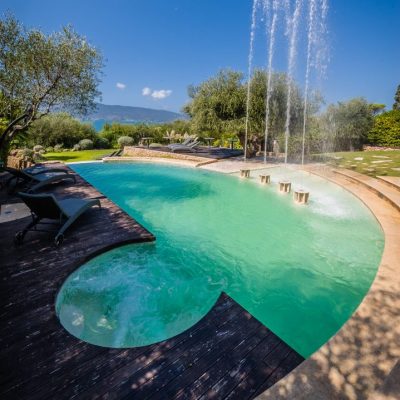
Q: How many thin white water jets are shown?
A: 4